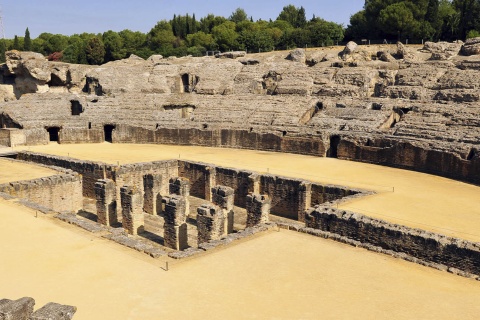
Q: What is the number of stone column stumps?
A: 8